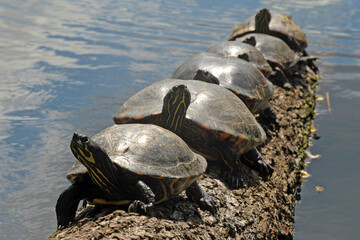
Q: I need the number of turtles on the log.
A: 6